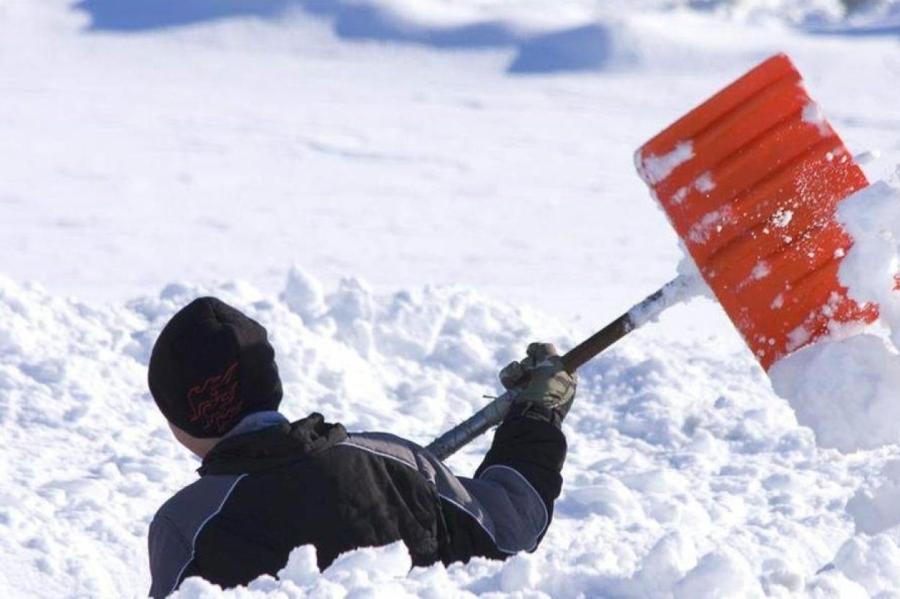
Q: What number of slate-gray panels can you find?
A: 2